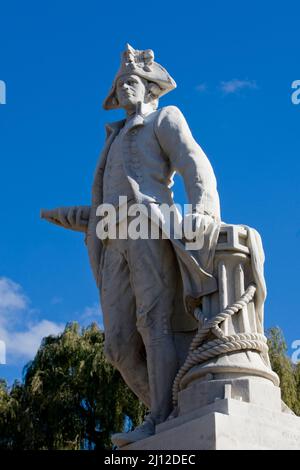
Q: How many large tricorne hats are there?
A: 1